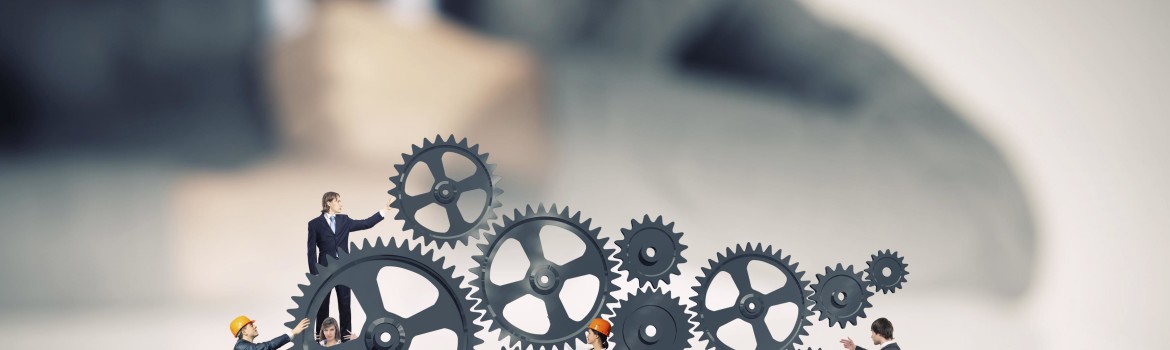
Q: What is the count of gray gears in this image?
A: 8